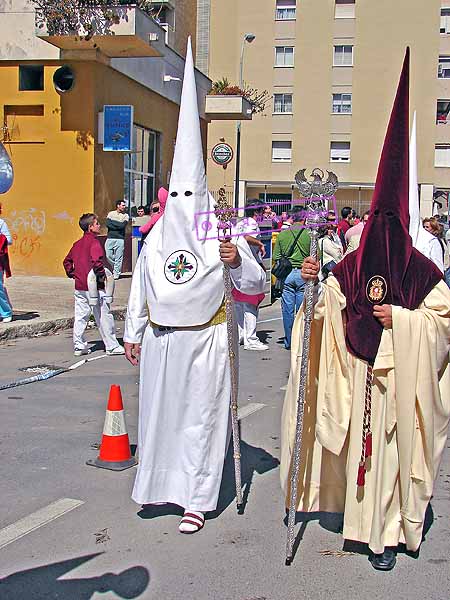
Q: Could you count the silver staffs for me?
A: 2